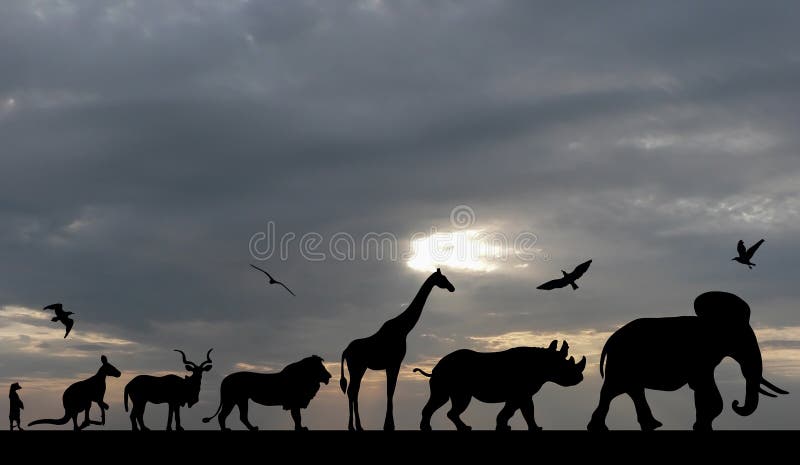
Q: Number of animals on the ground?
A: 7